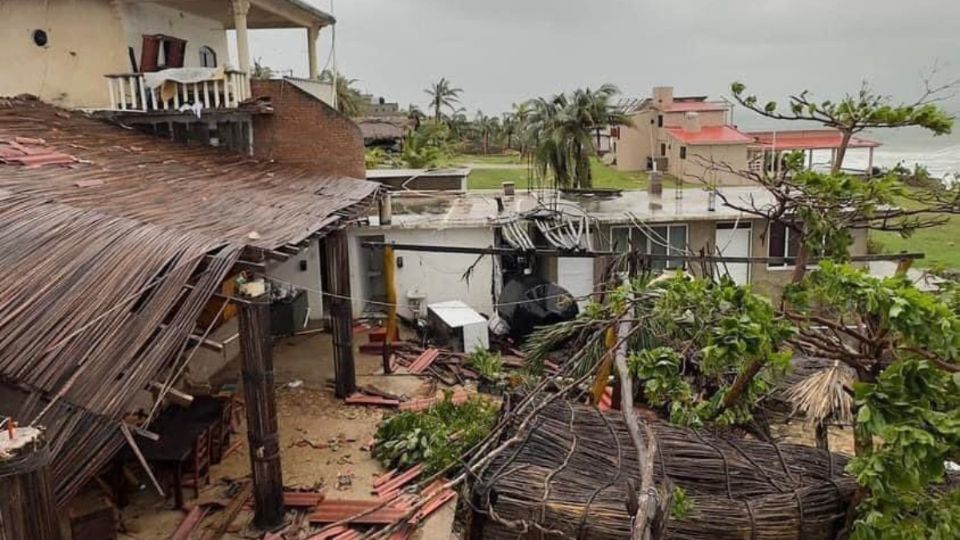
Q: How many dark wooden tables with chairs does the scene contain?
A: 1